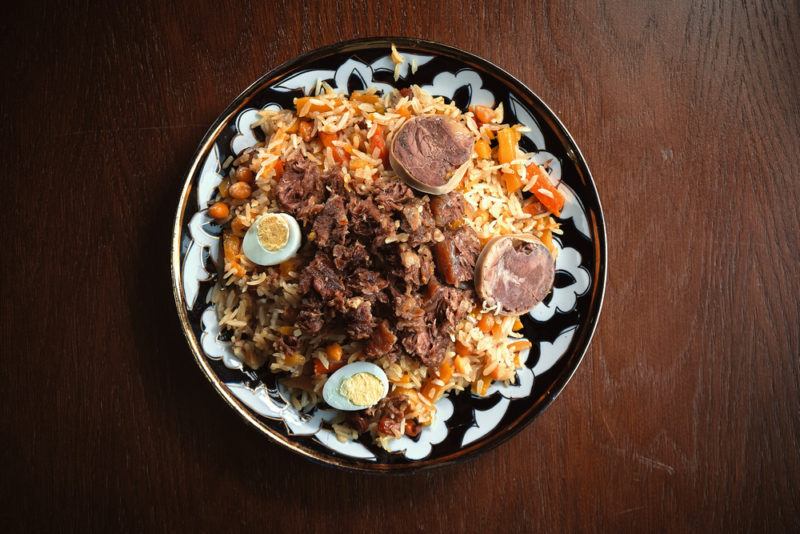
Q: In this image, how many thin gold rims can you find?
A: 1